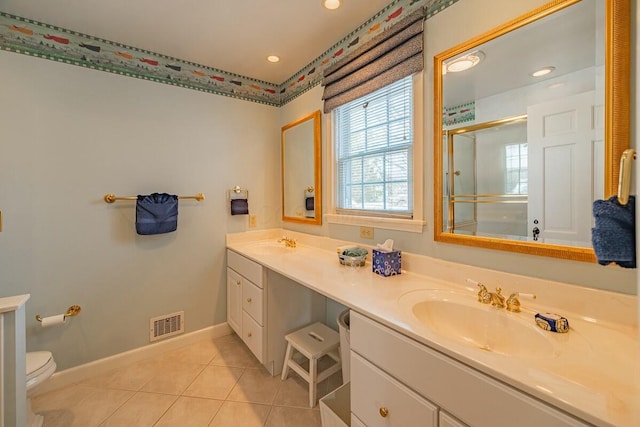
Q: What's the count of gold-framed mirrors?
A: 2